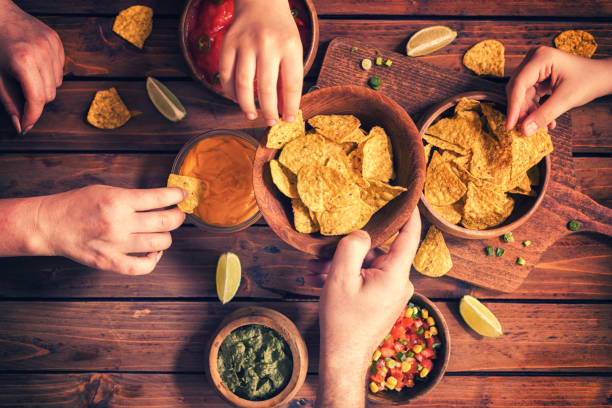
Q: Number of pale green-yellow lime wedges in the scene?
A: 4